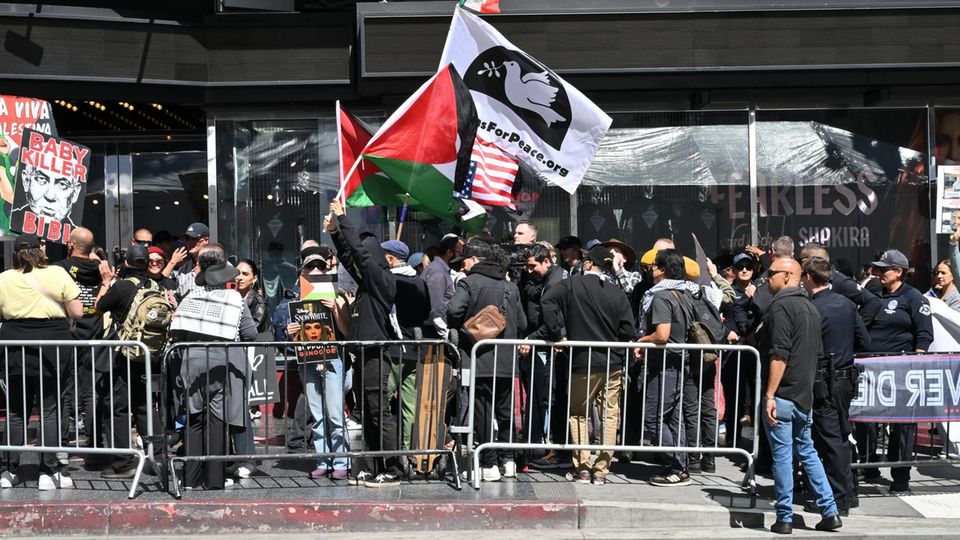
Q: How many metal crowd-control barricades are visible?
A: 4